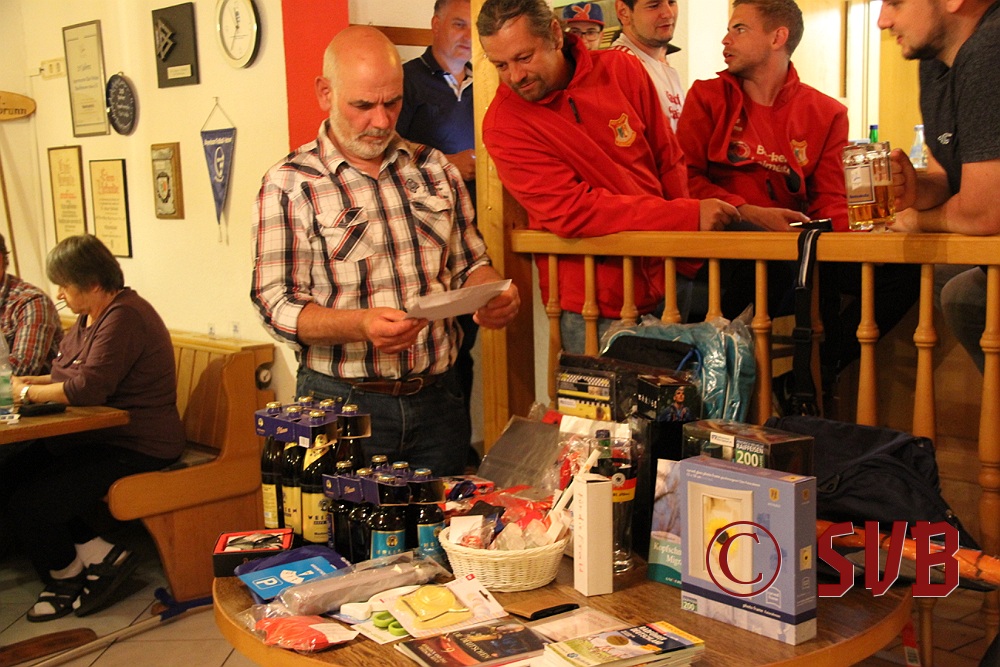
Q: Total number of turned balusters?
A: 10